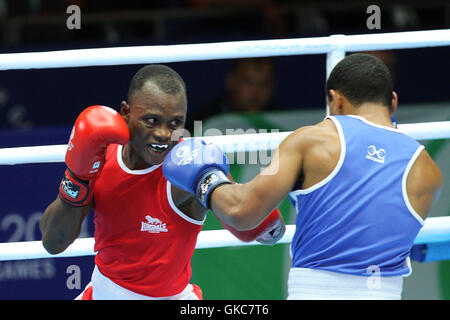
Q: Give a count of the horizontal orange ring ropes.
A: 0